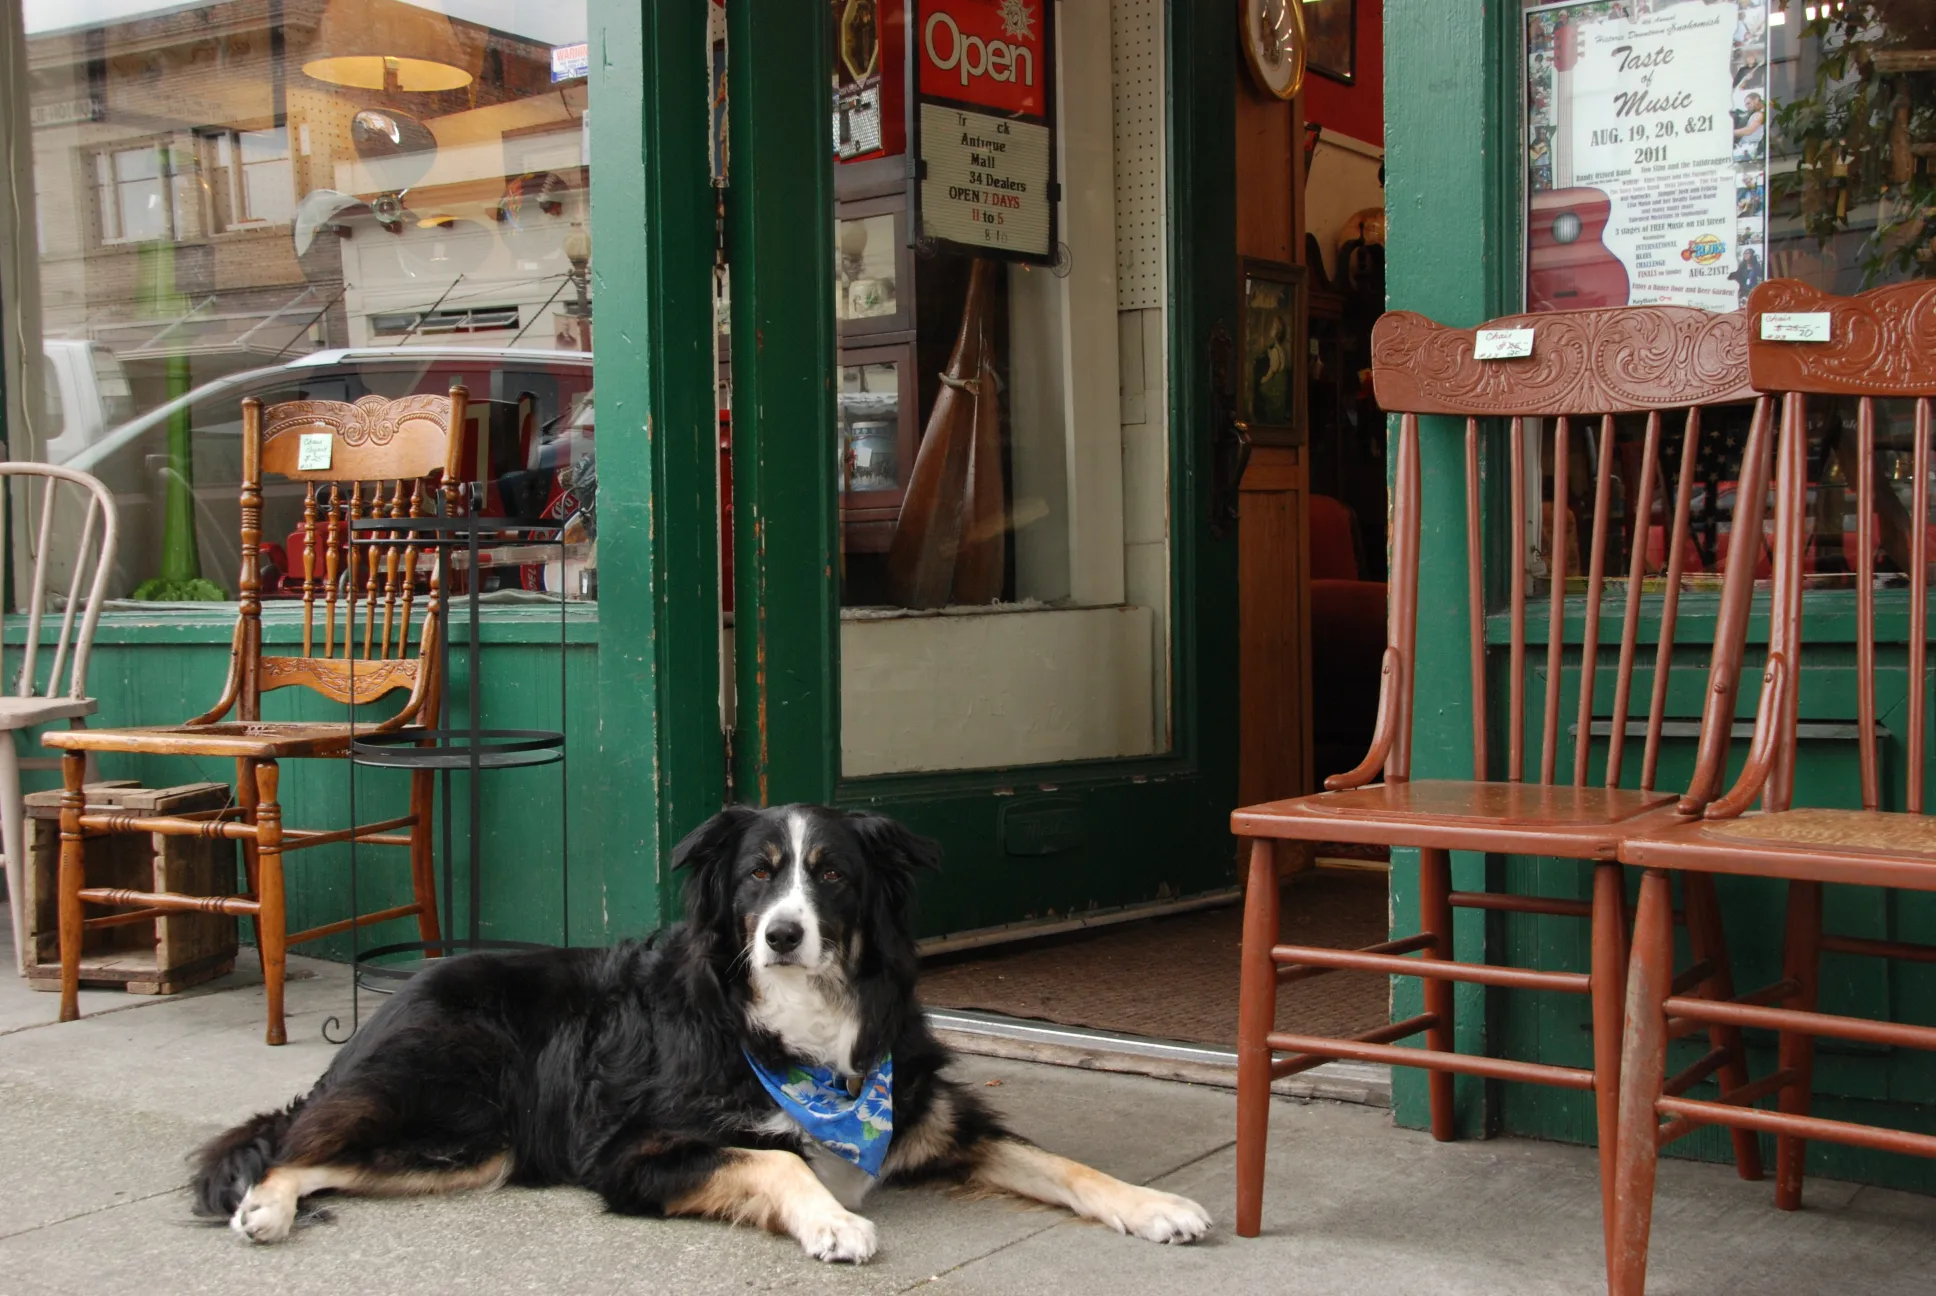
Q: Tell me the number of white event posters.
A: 1